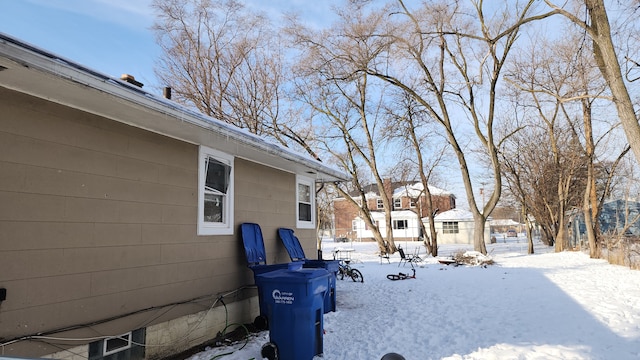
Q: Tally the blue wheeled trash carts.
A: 3